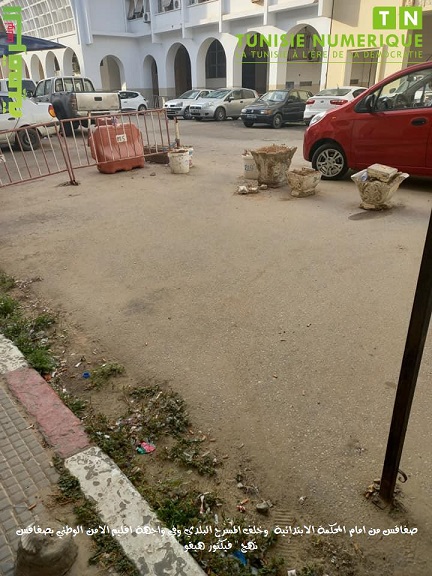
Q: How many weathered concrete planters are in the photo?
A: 3